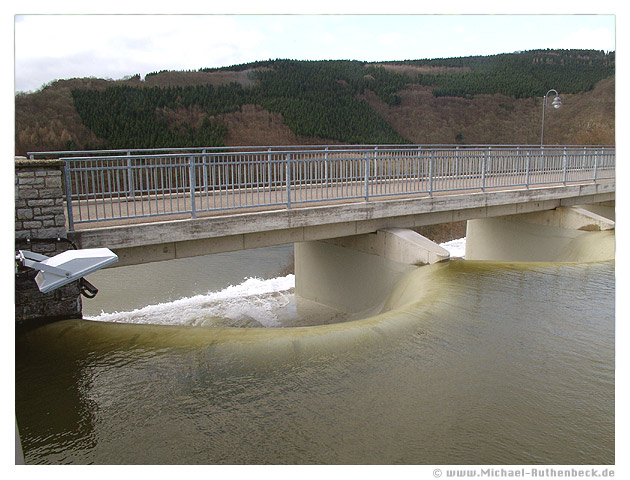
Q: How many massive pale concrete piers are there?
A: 2